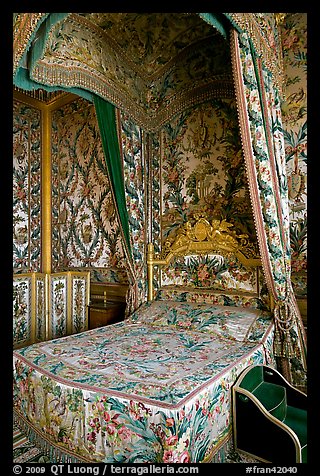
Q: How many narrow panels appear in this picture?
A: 4